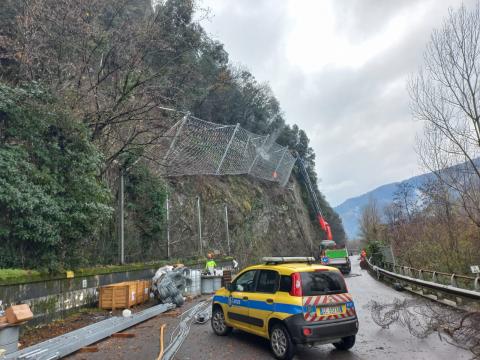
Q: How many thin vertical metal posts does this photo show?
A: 4